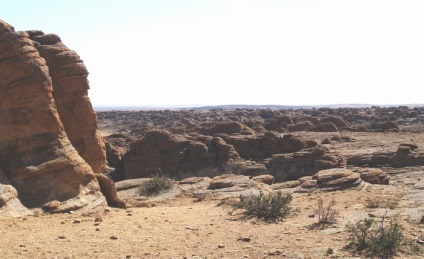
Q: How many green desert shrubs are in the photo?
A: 3